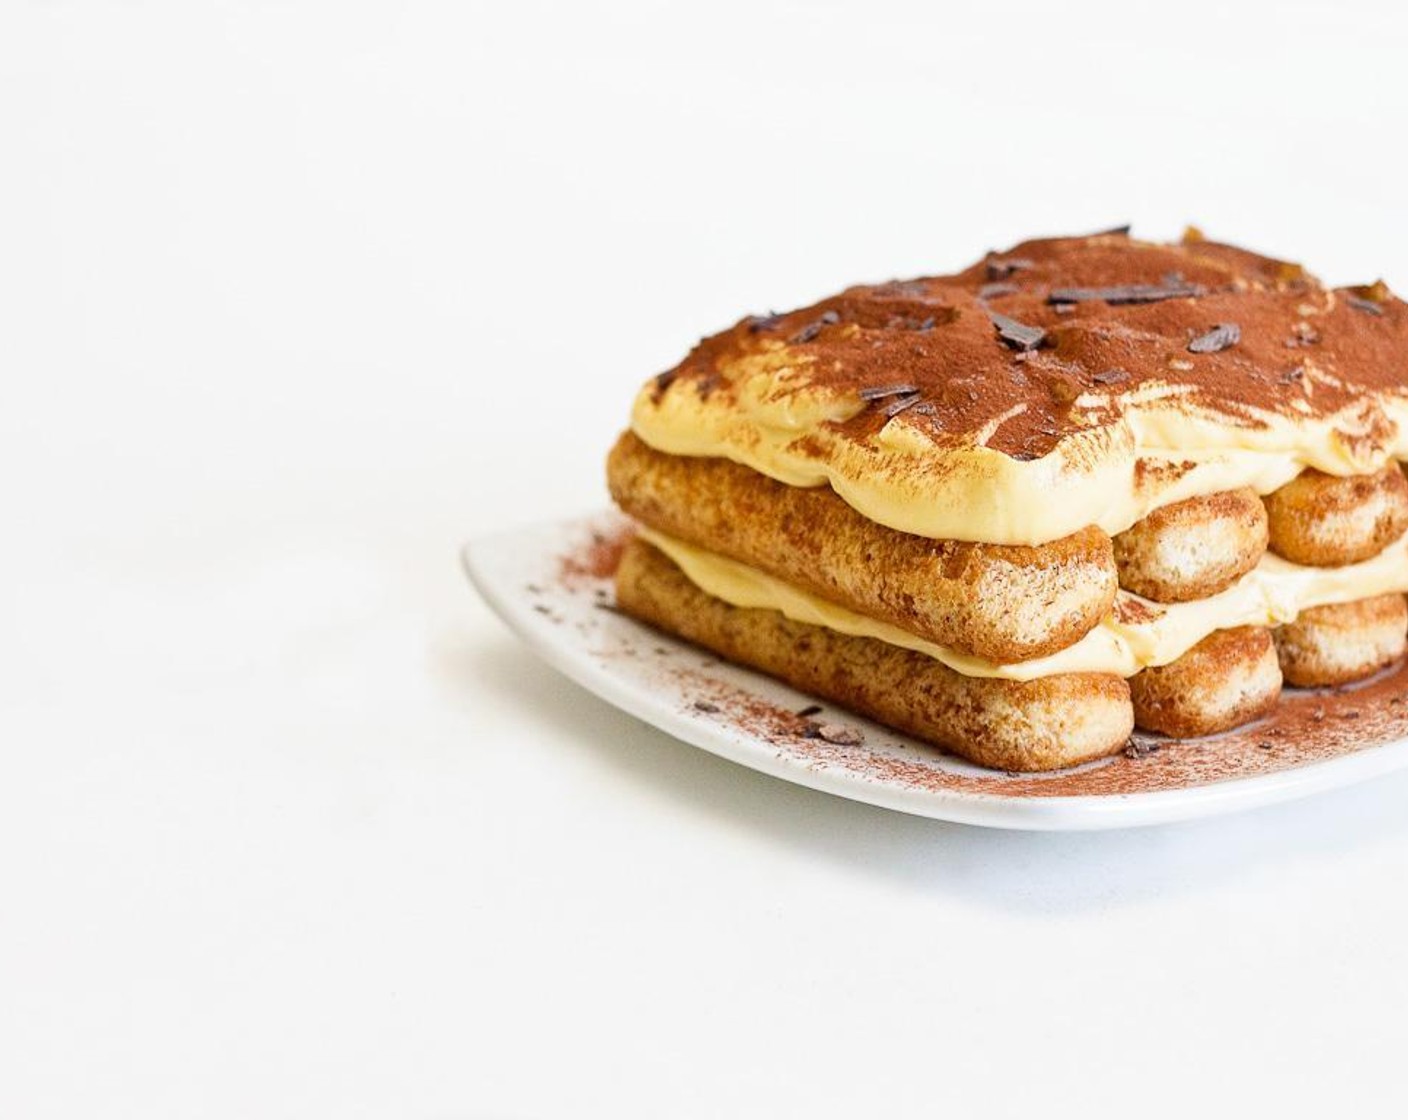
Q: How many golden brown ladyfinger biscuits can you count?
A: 6